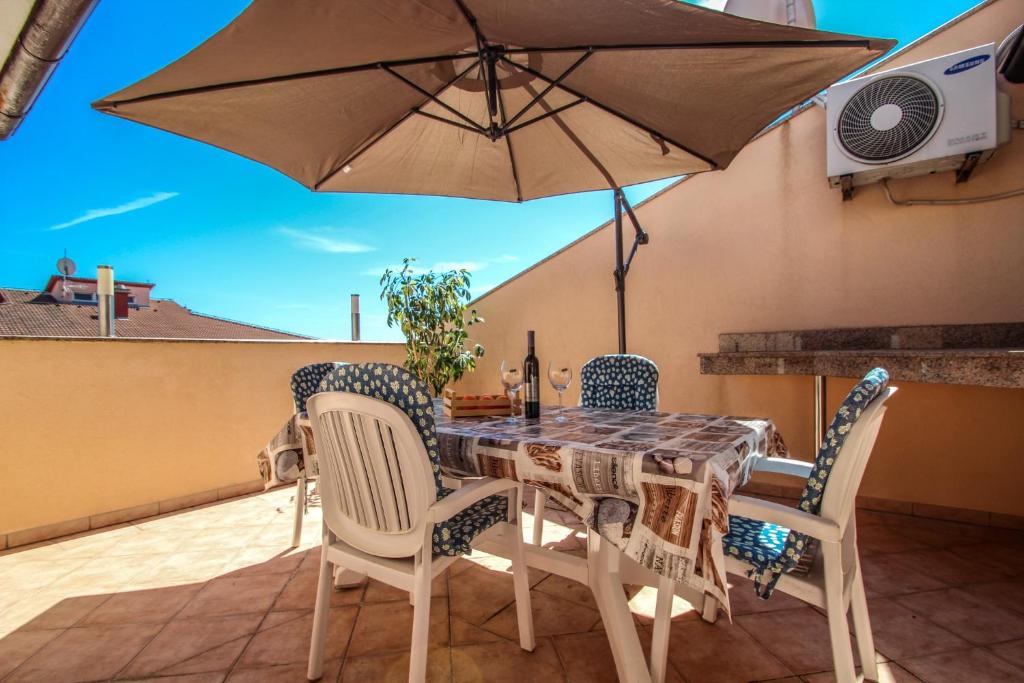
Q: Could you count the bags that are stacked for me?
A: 0